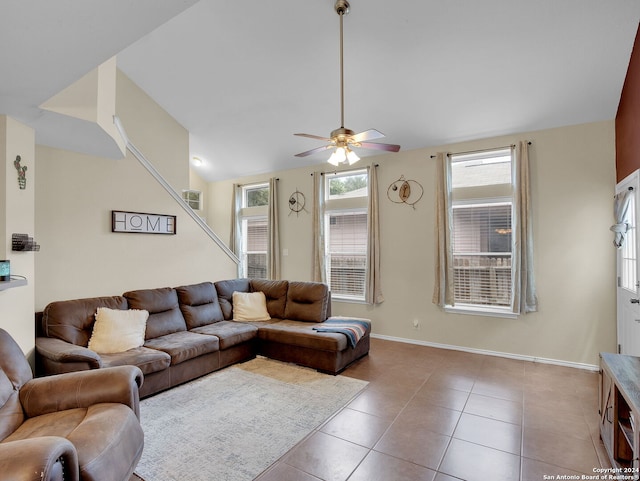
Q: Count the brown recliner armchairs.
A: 1